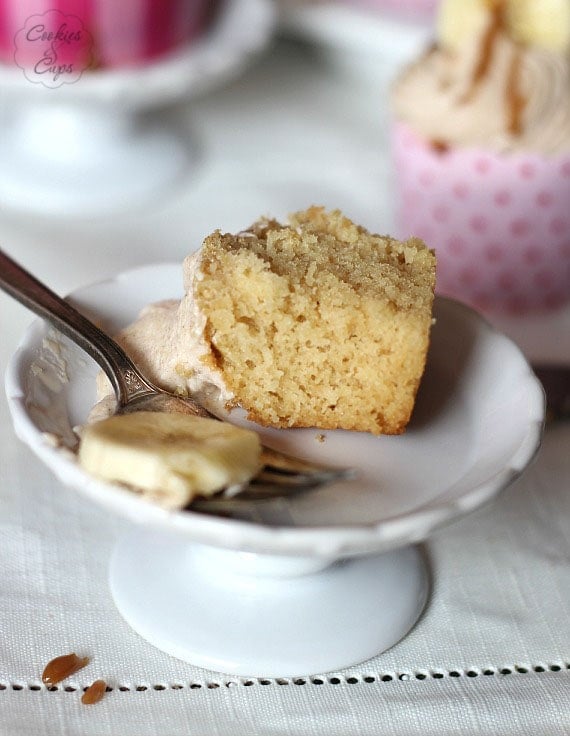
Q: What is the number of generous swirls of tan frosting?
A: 1